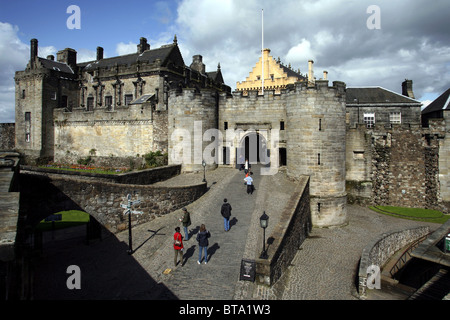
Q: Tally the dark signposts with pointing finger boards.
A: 1